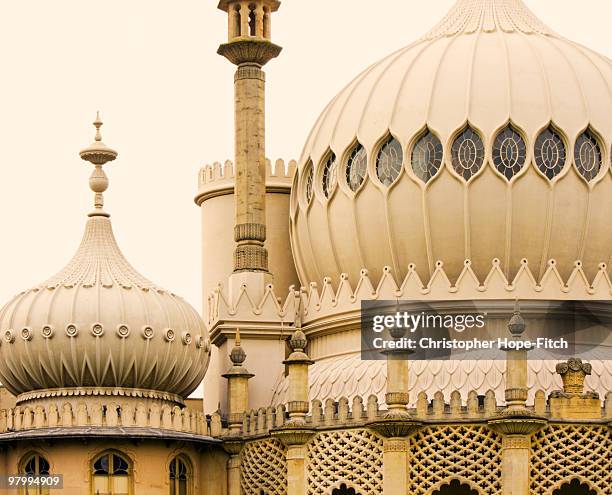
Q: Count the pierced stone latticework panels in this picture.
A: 4